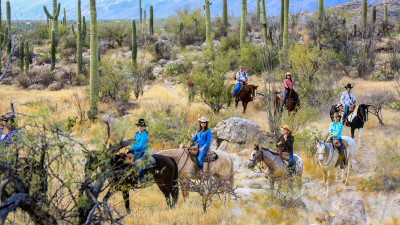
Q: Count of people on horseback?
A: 8